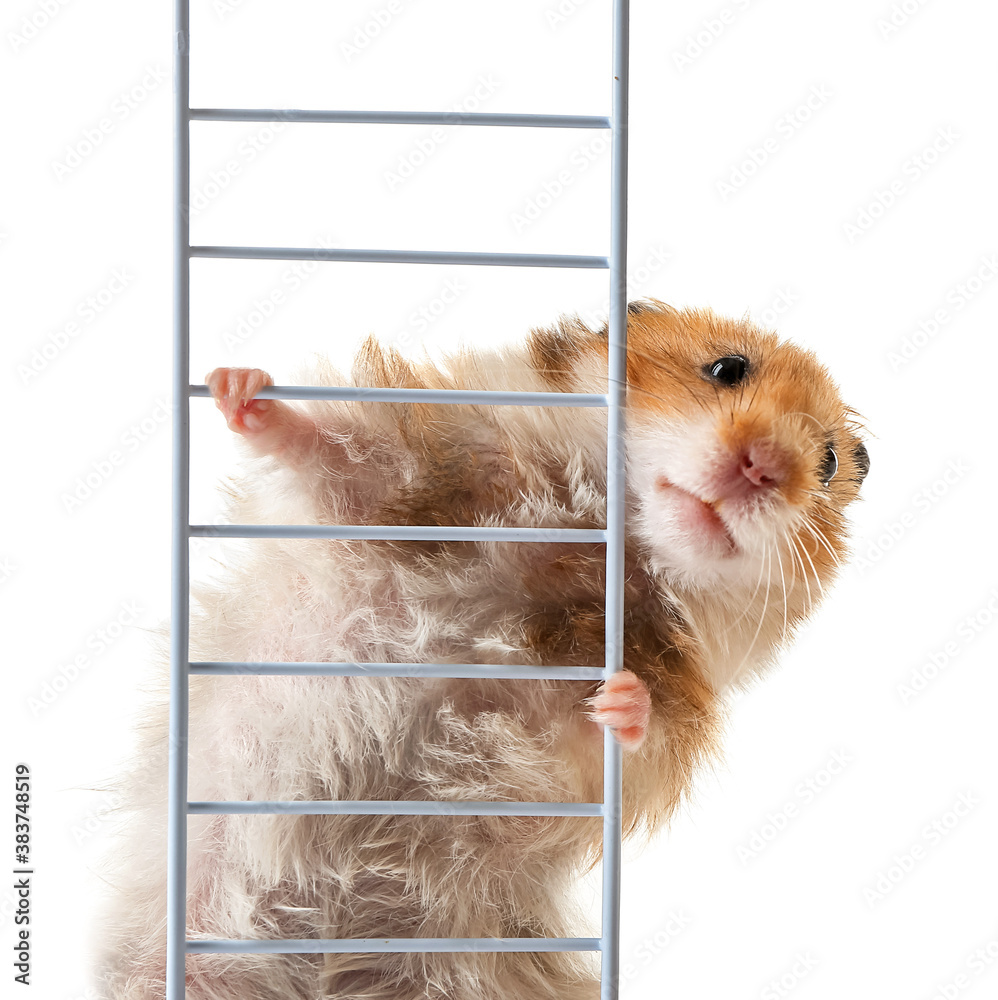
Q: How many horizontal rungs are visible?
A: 7